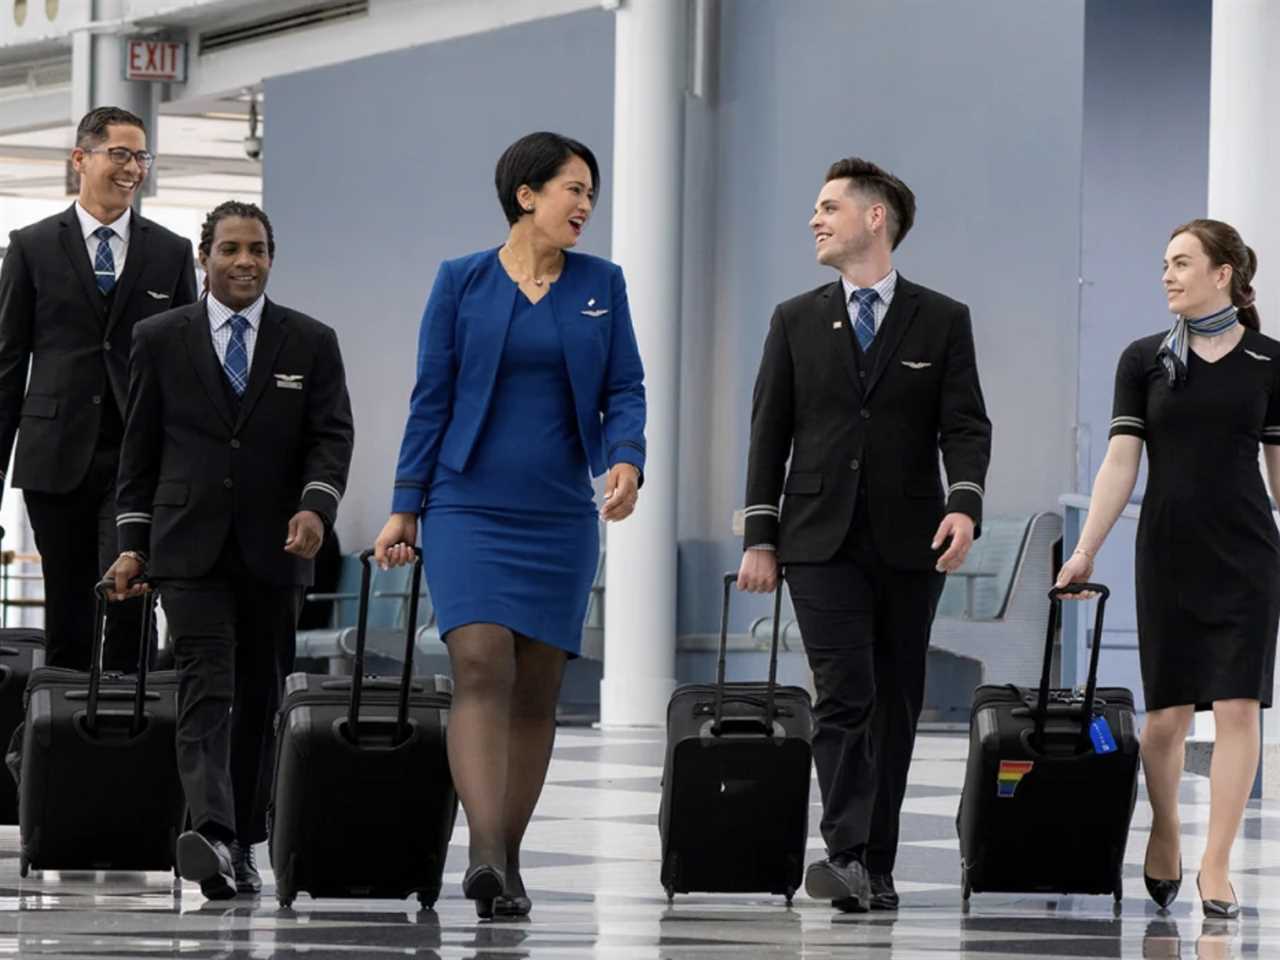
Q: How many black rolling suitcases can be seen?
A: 5